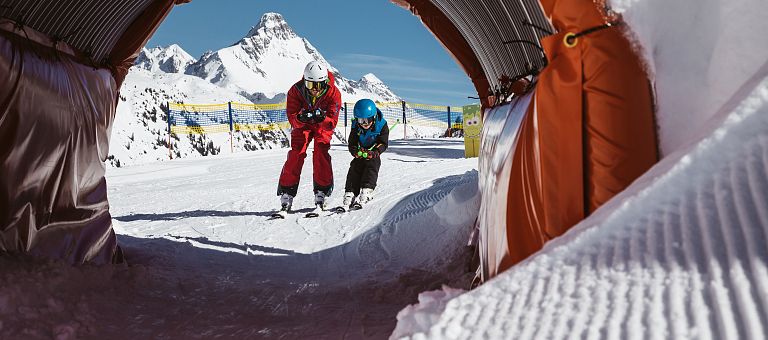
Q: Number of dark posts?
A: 5